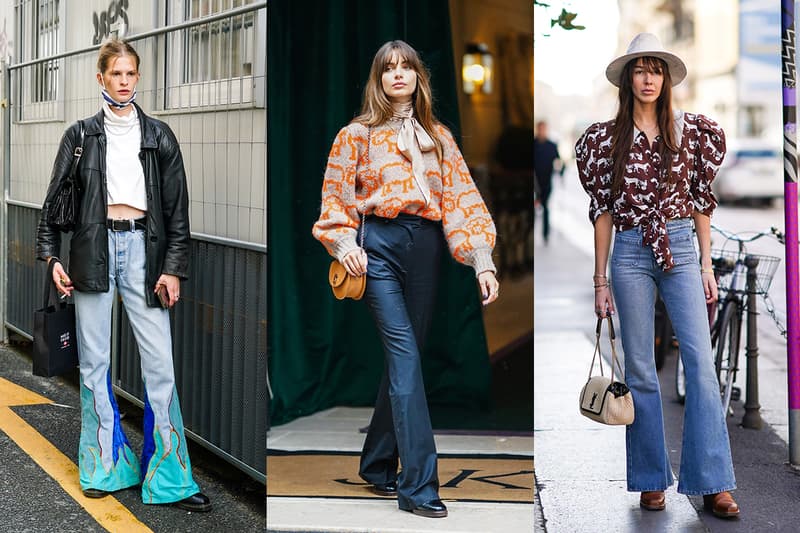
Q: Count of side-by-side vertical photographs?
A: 3